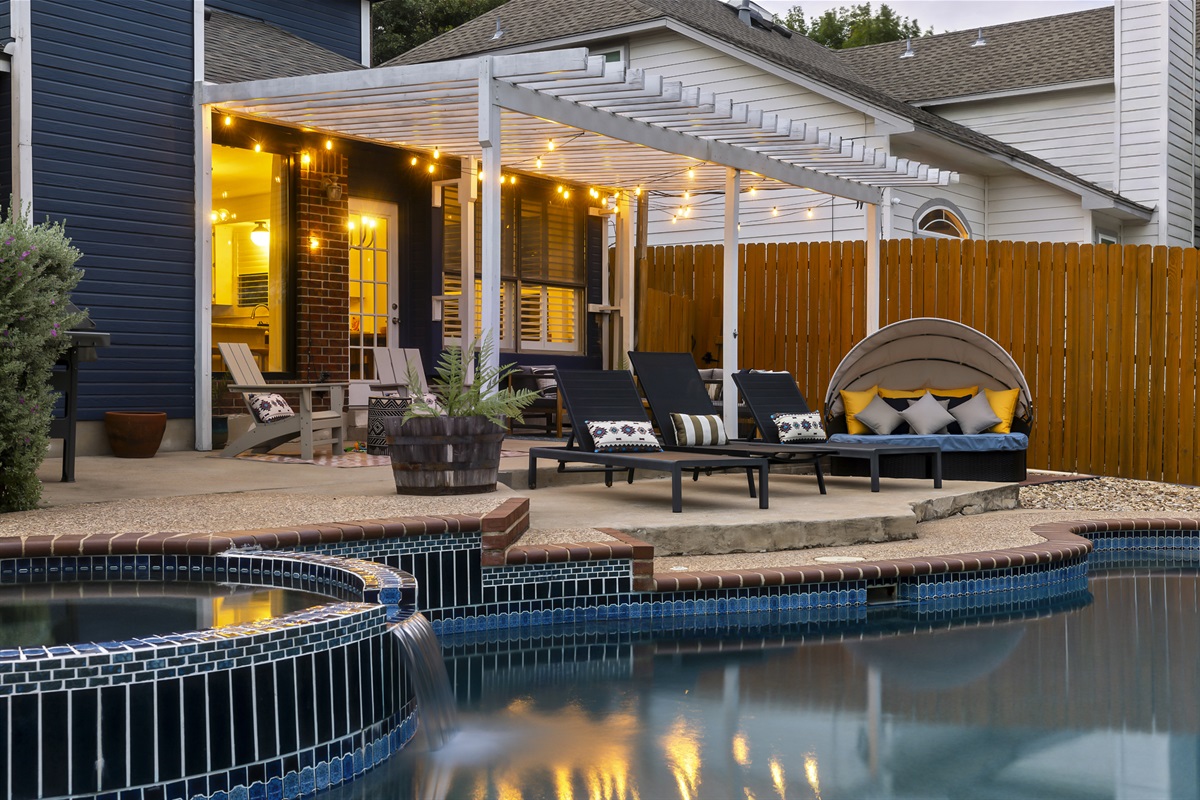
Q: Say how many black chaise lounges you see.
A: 3